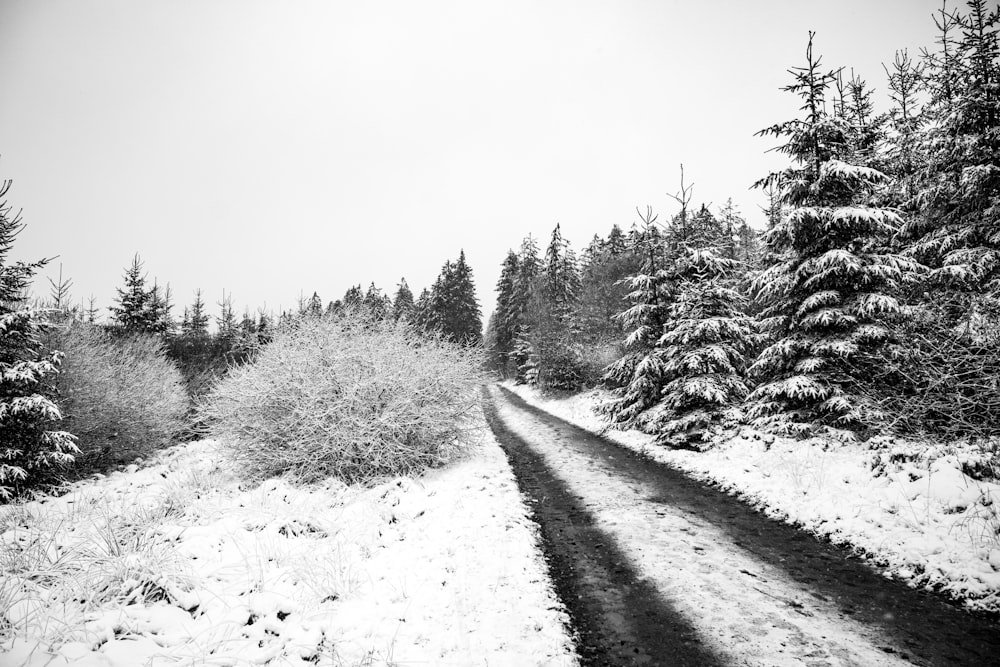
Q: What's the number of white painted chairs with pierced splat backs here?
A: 0